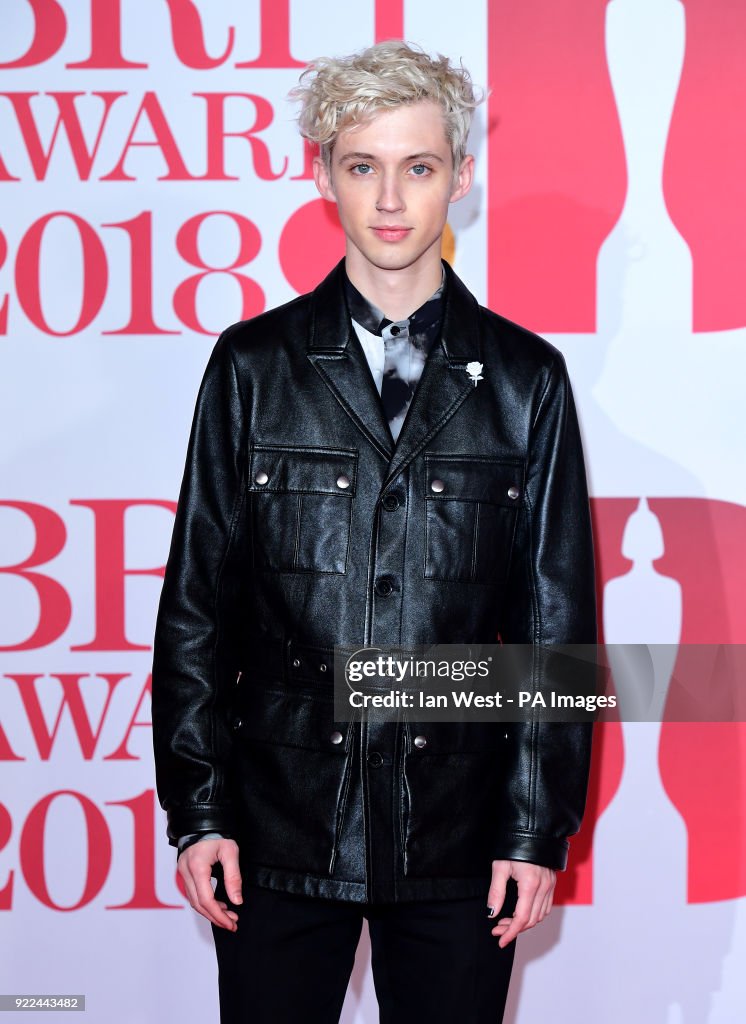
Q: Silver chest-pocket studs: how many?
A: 4